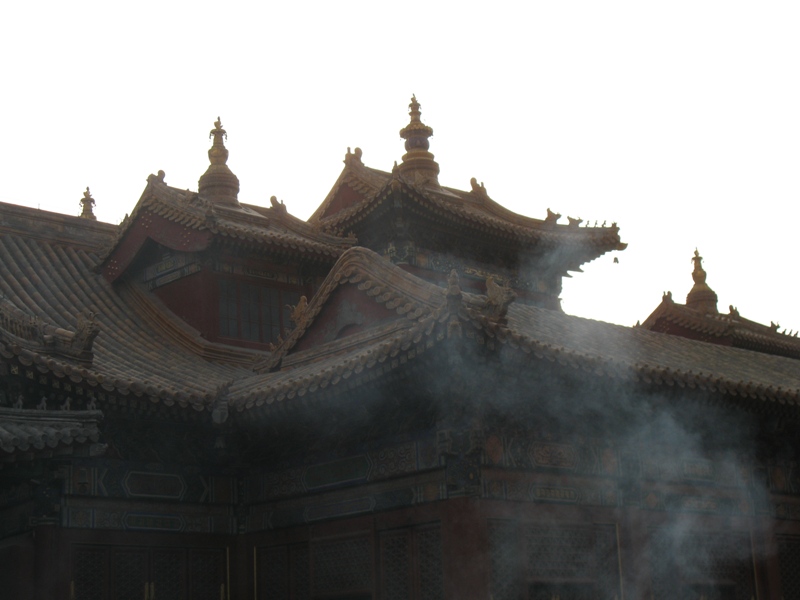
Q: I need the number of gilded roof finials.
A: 4